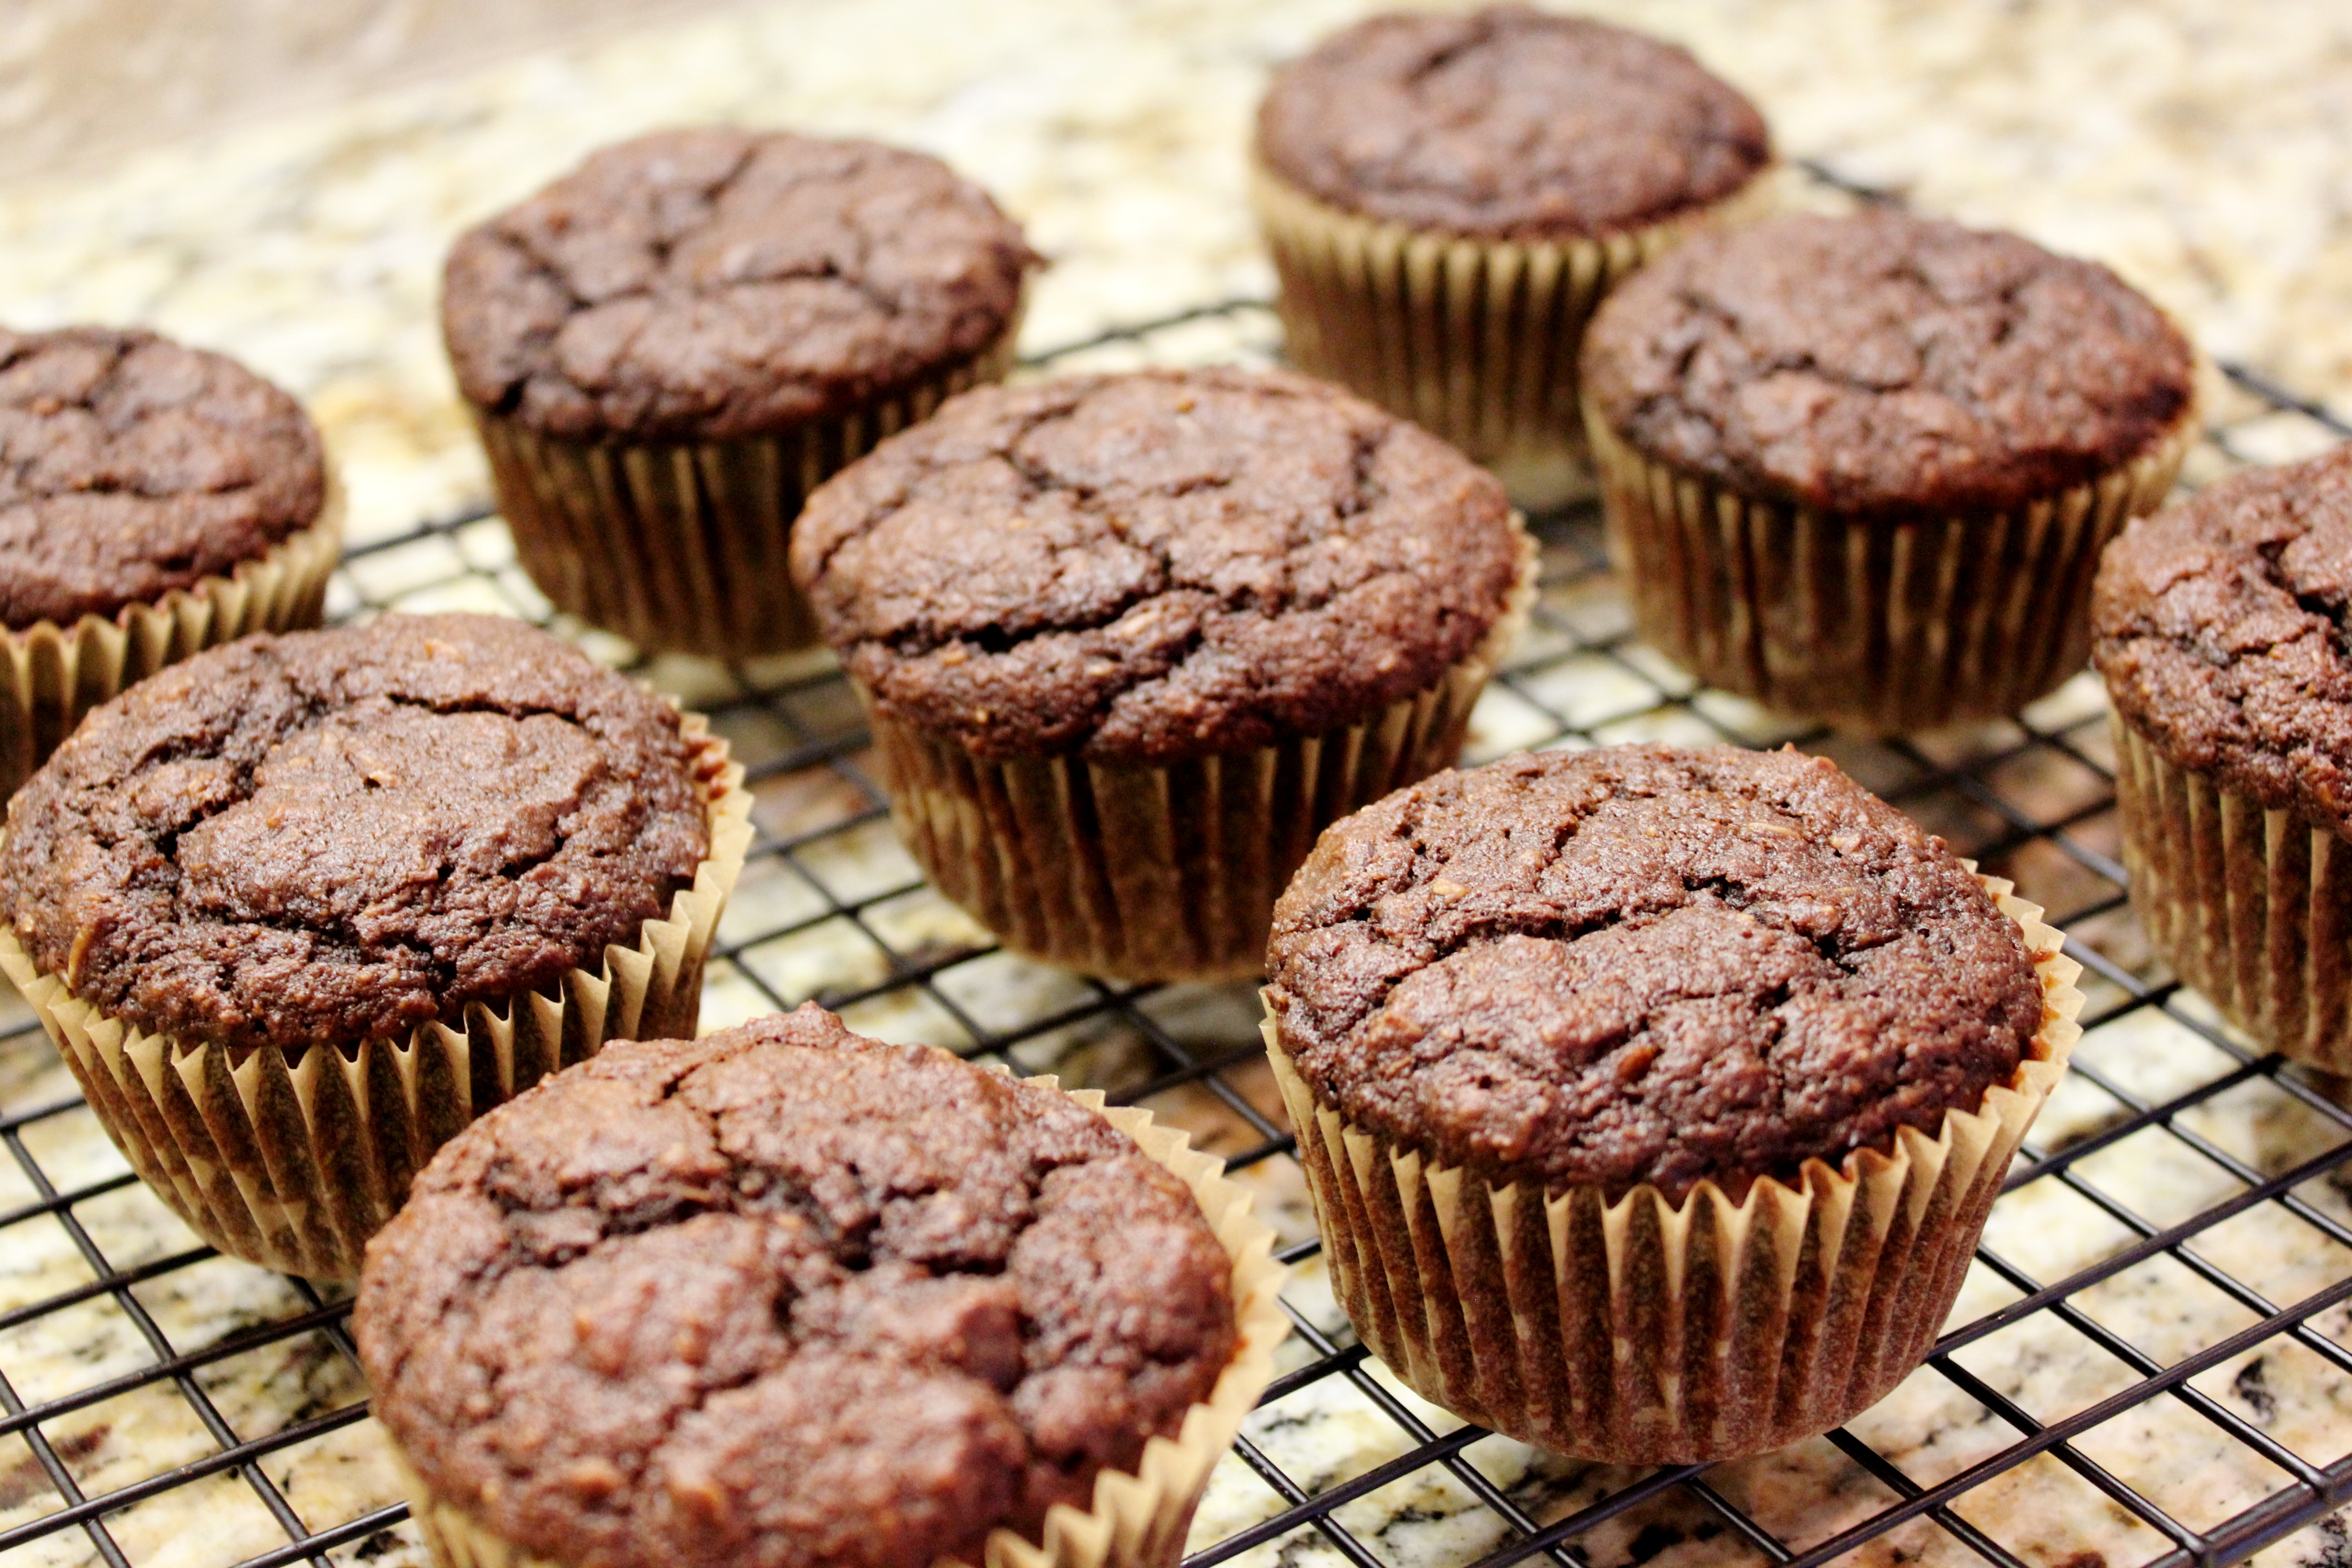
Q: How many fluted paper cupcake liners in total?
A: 9